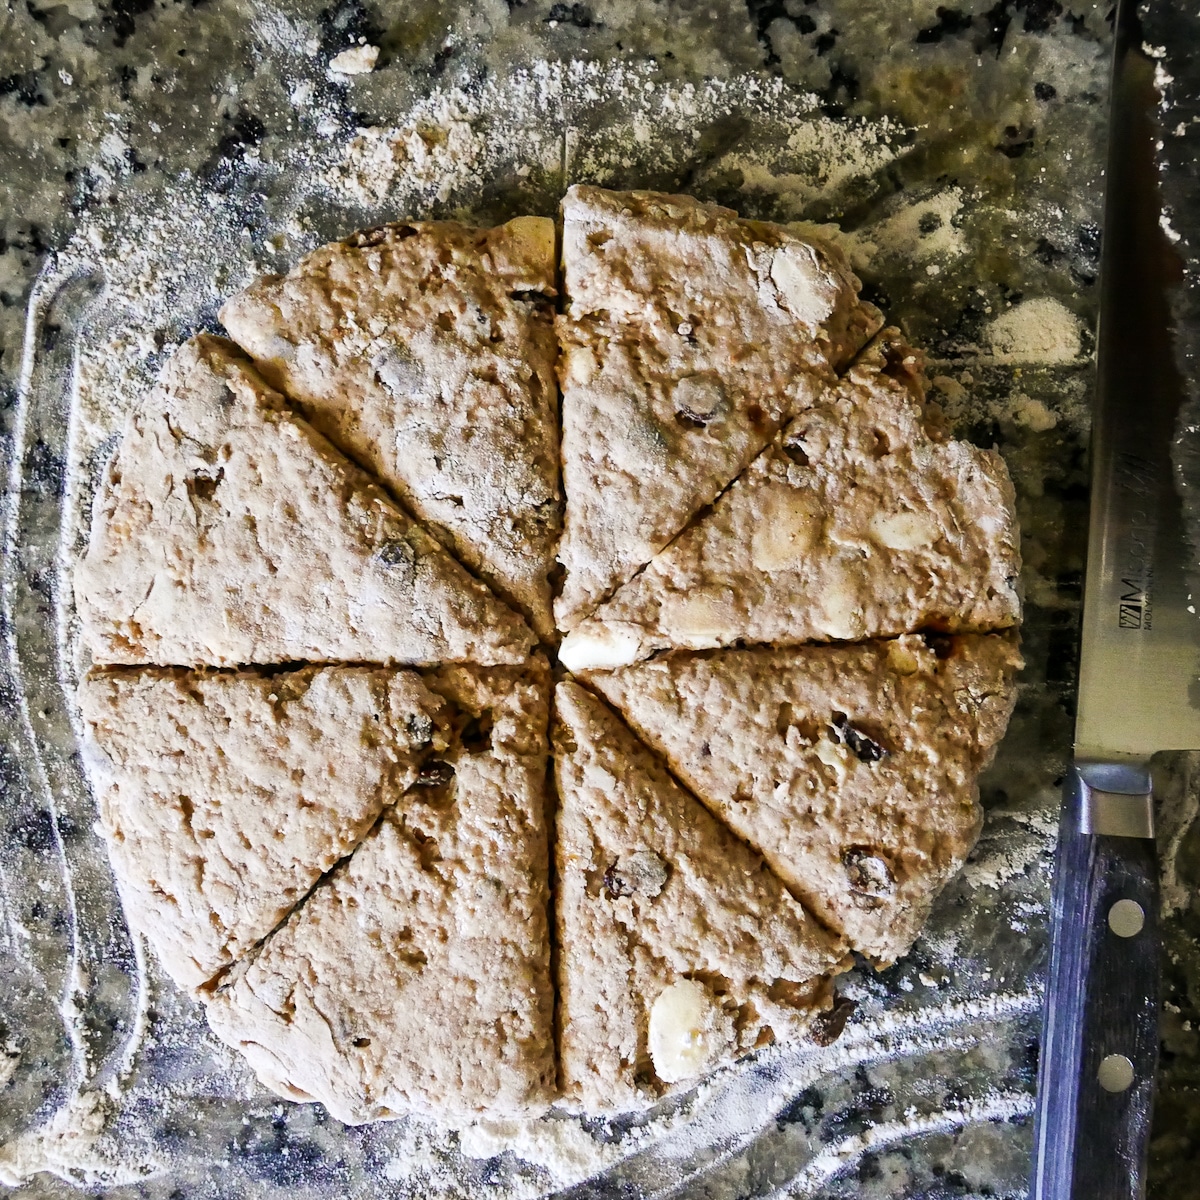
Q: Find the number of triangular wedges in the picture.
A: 8